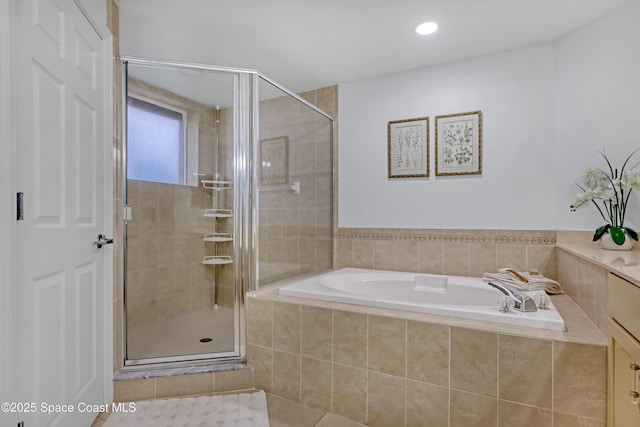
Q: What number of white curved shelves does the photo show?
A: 4